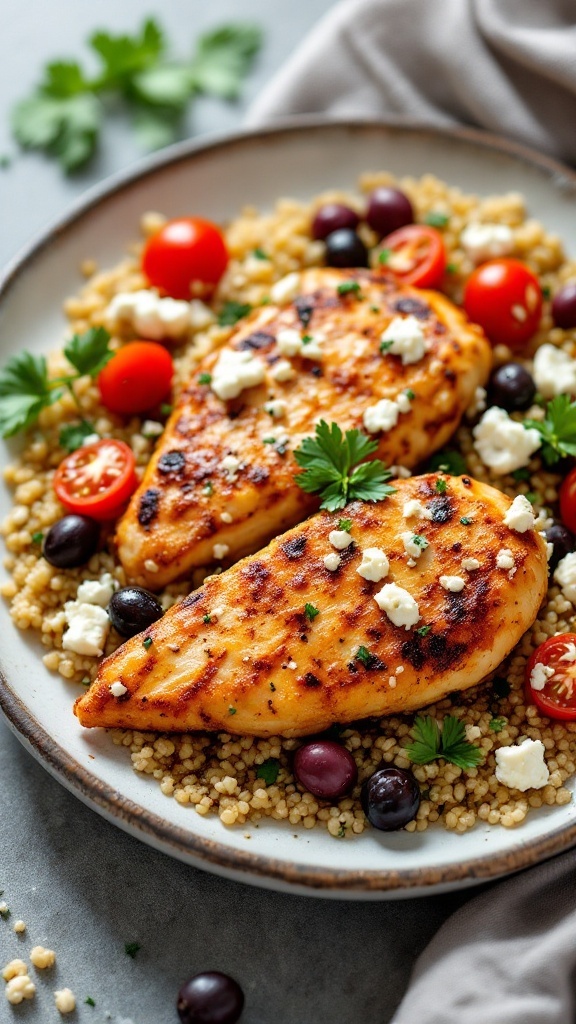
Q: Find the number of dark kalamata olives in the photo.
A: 11